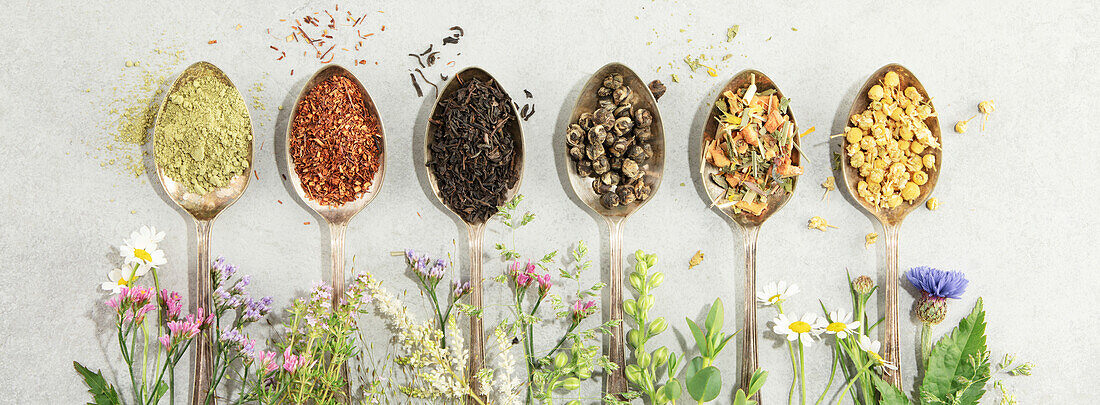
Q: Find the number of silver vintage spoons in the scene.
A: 6